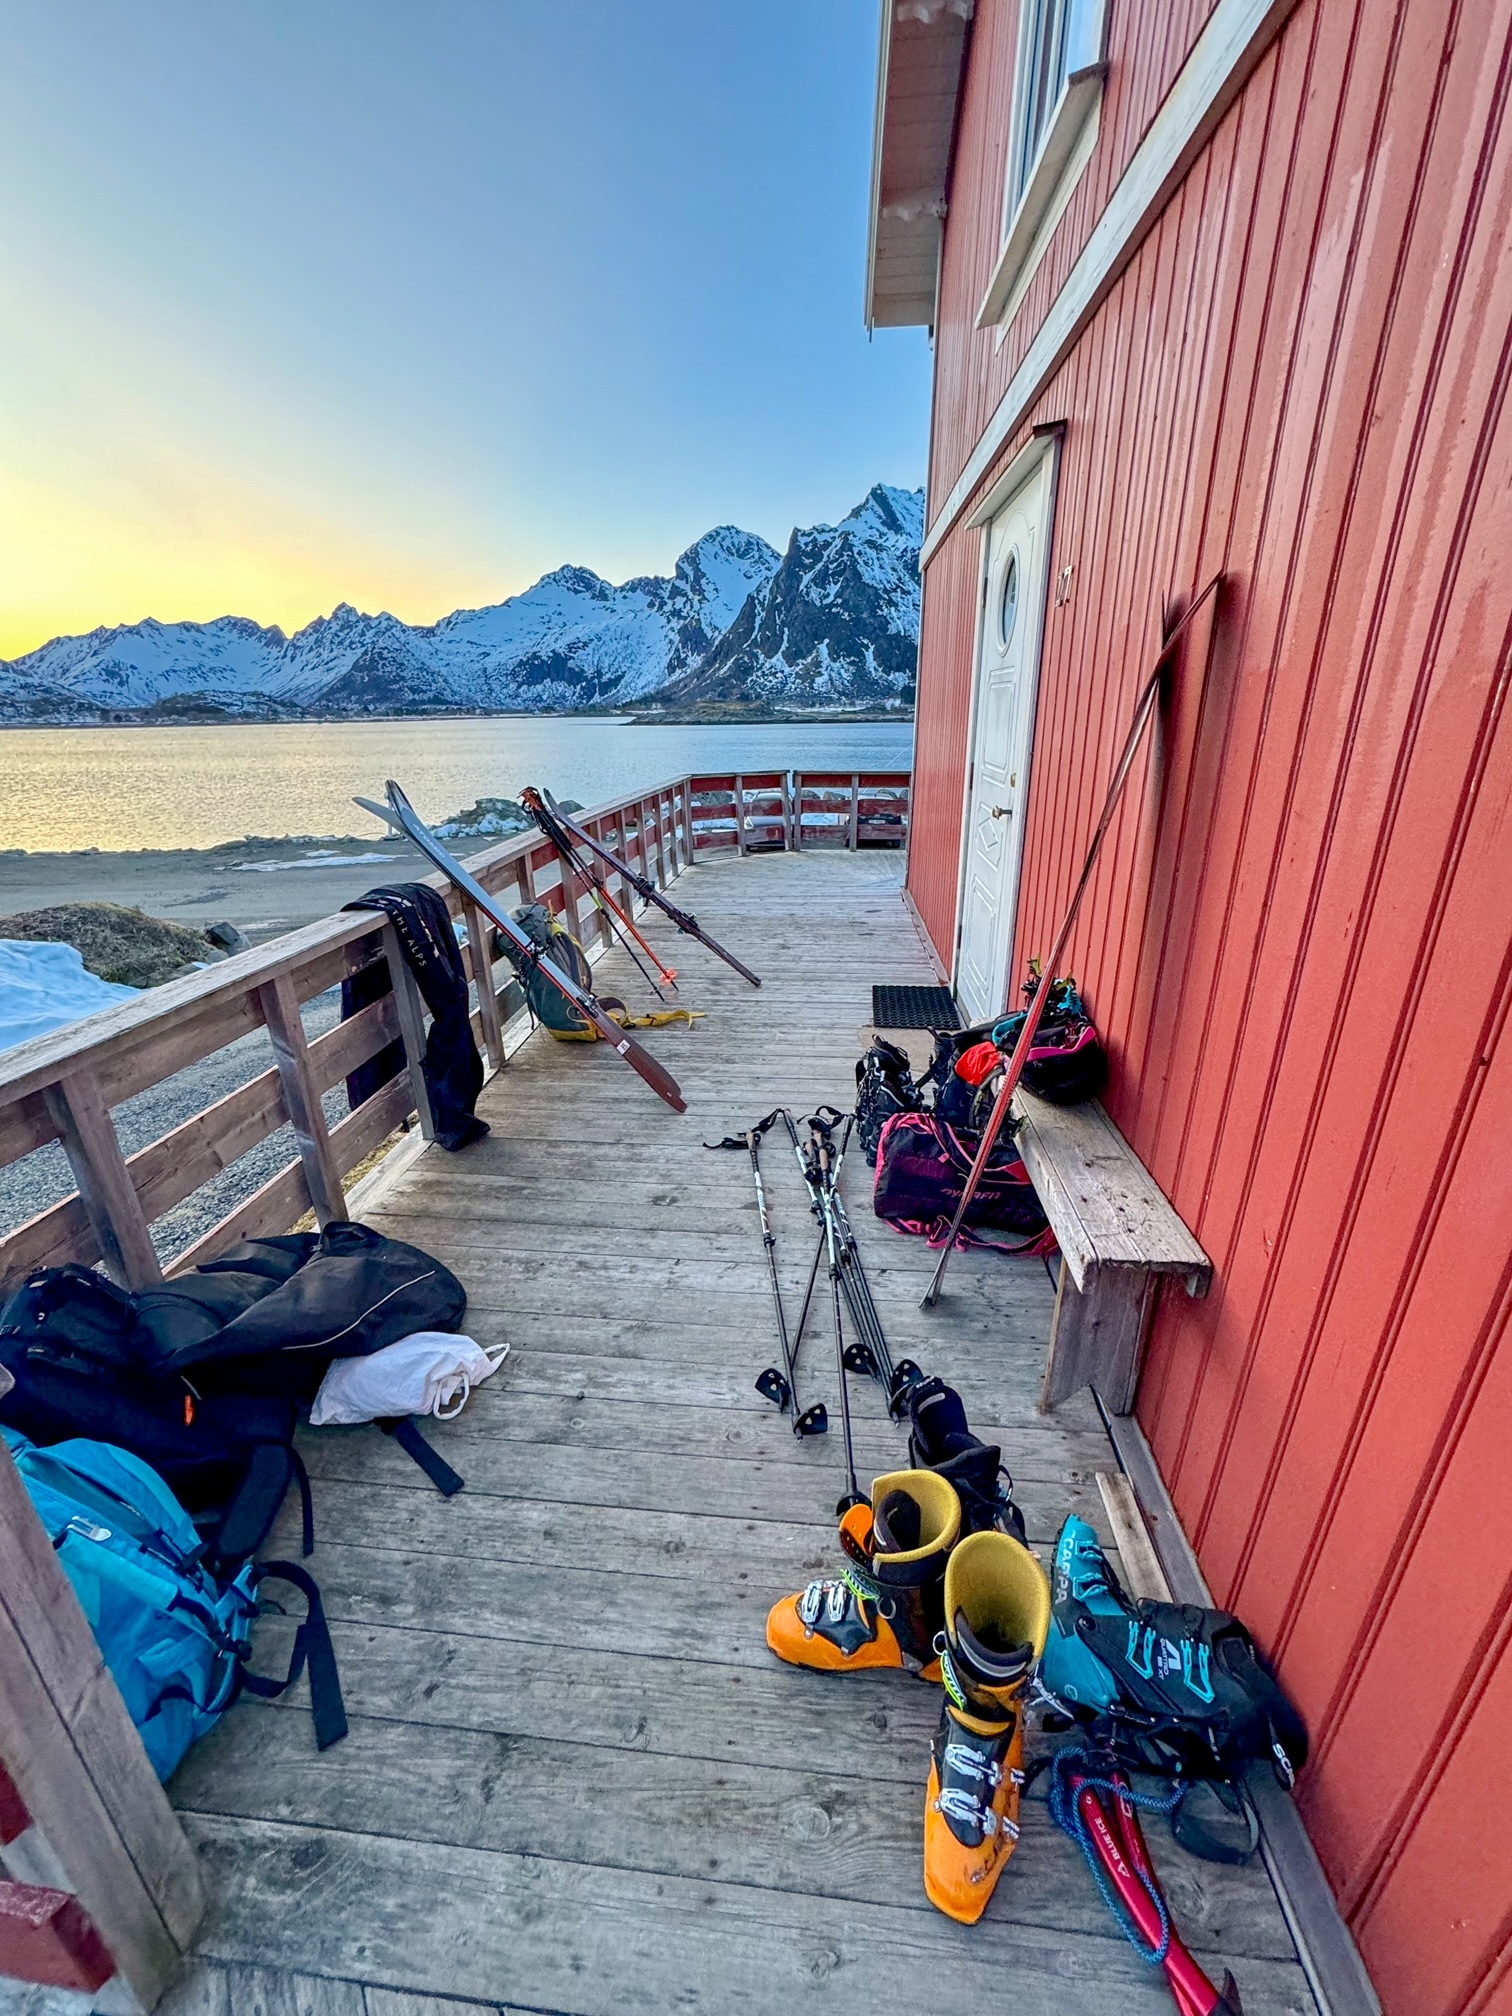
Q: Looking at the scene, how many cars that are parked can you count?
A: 2